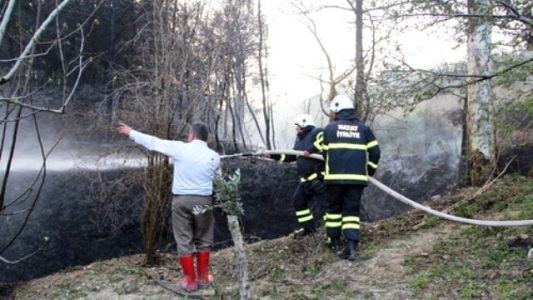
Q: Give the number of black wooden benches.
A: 0